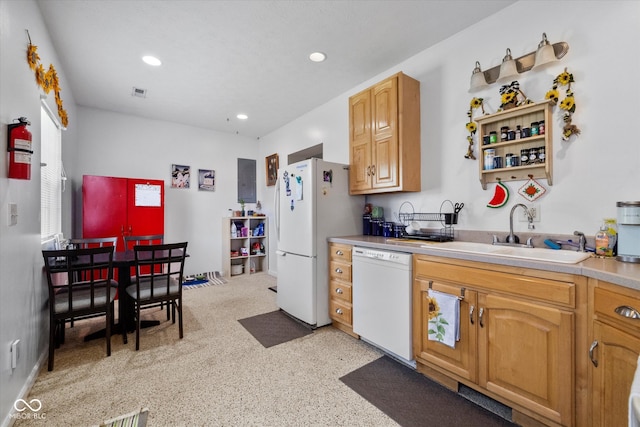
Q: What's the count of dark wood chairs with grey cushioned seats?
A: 4